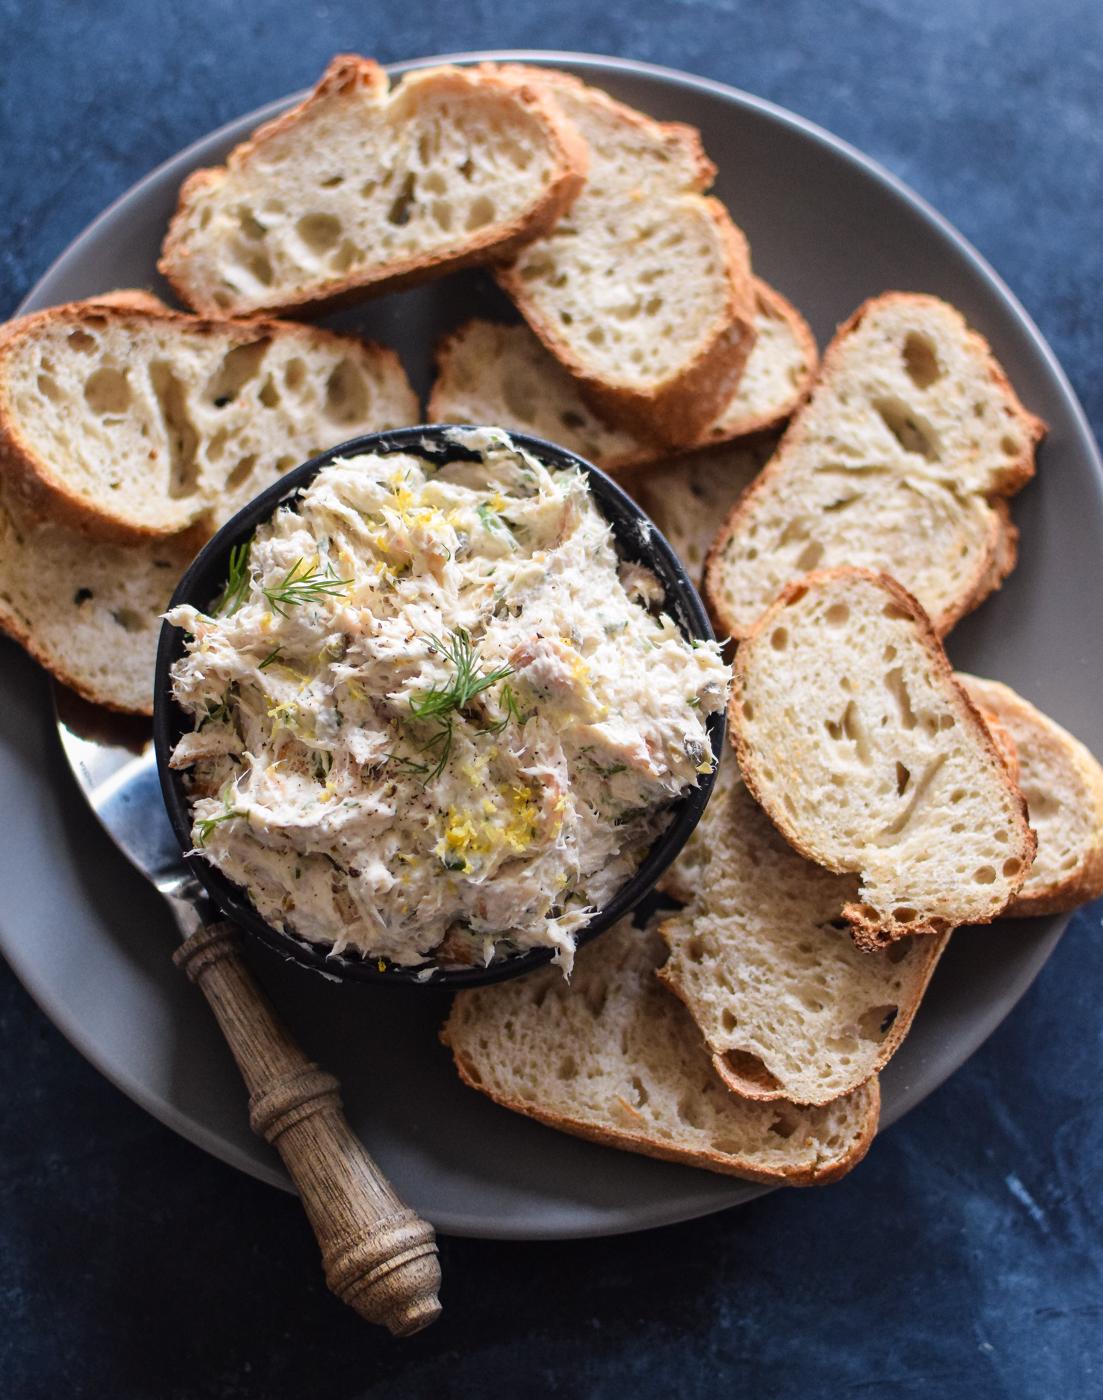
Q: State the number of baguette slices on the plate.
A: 11